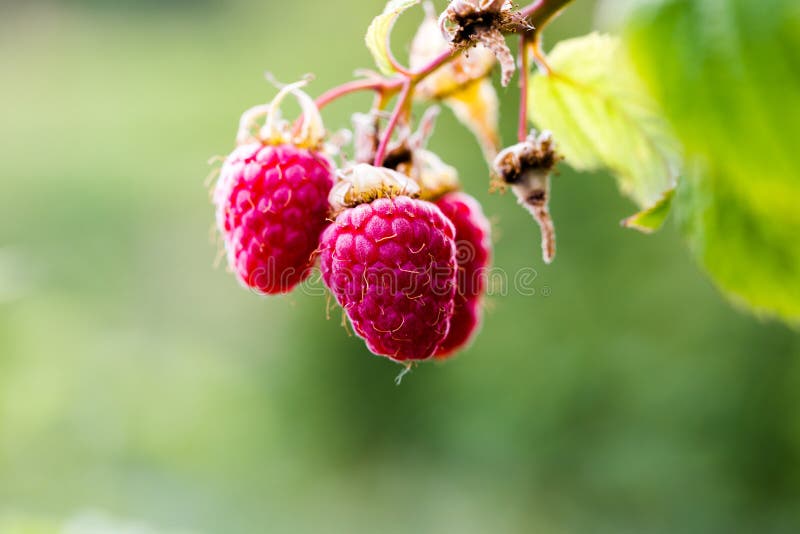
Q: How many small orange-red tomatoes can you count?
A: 0